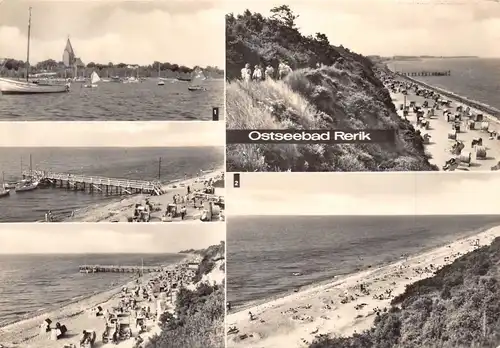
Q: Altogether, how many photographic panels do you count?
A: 5